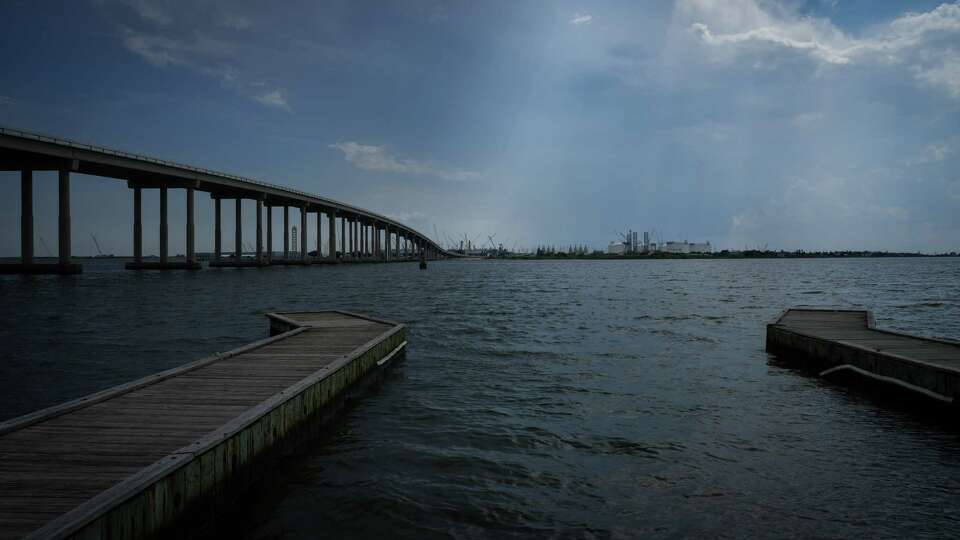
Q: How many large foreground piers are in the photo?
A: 2